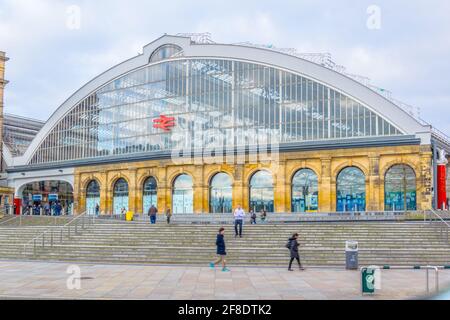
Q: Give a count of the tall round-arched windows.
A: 9